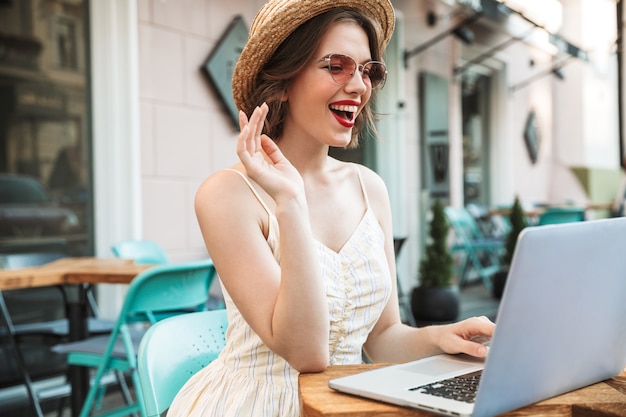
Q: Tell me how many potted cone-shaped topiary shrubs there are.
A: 2